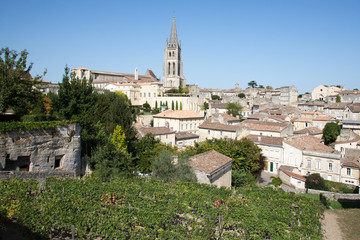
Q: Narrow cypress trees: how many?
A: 6